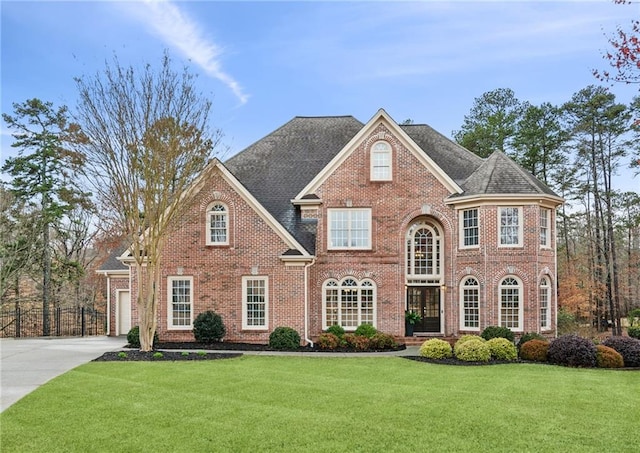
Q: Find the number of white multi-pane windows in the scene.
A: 13